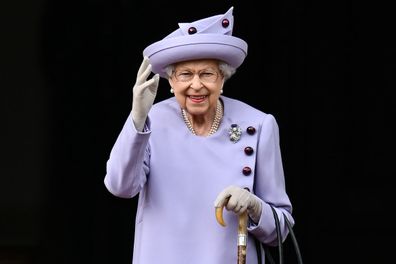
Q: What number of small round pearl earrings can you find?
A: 2